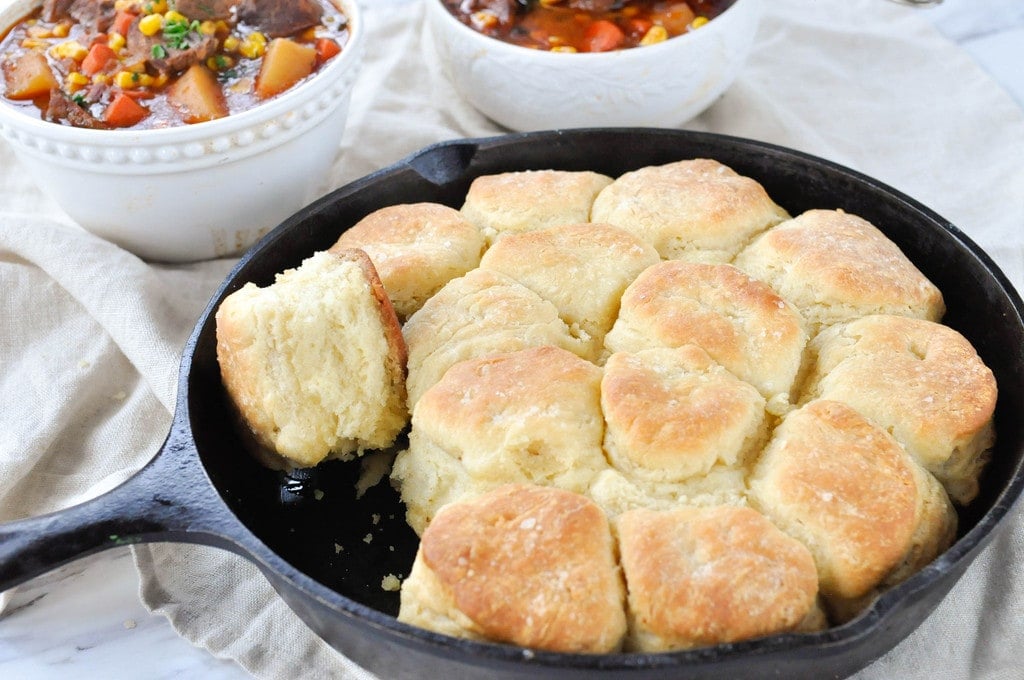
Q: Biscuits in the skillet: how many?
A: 14